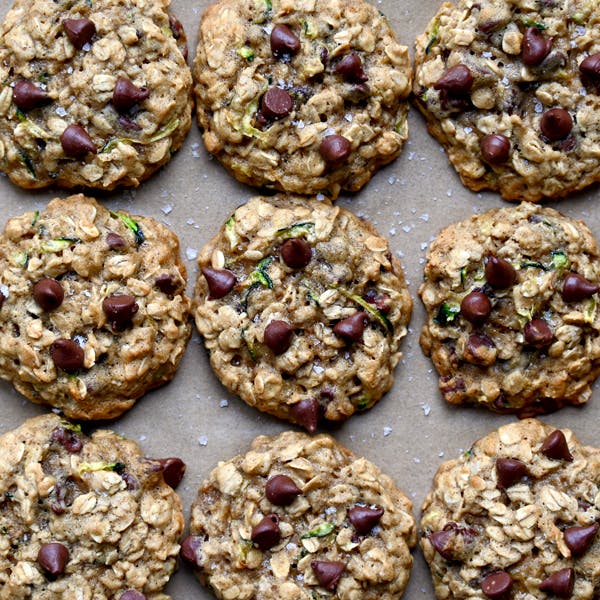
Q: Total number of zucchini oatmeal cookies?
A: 9